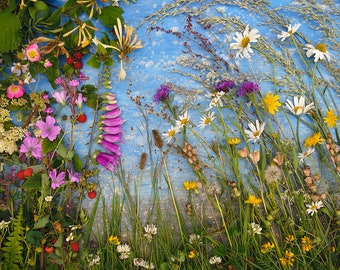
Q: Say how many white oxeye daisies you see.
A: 11